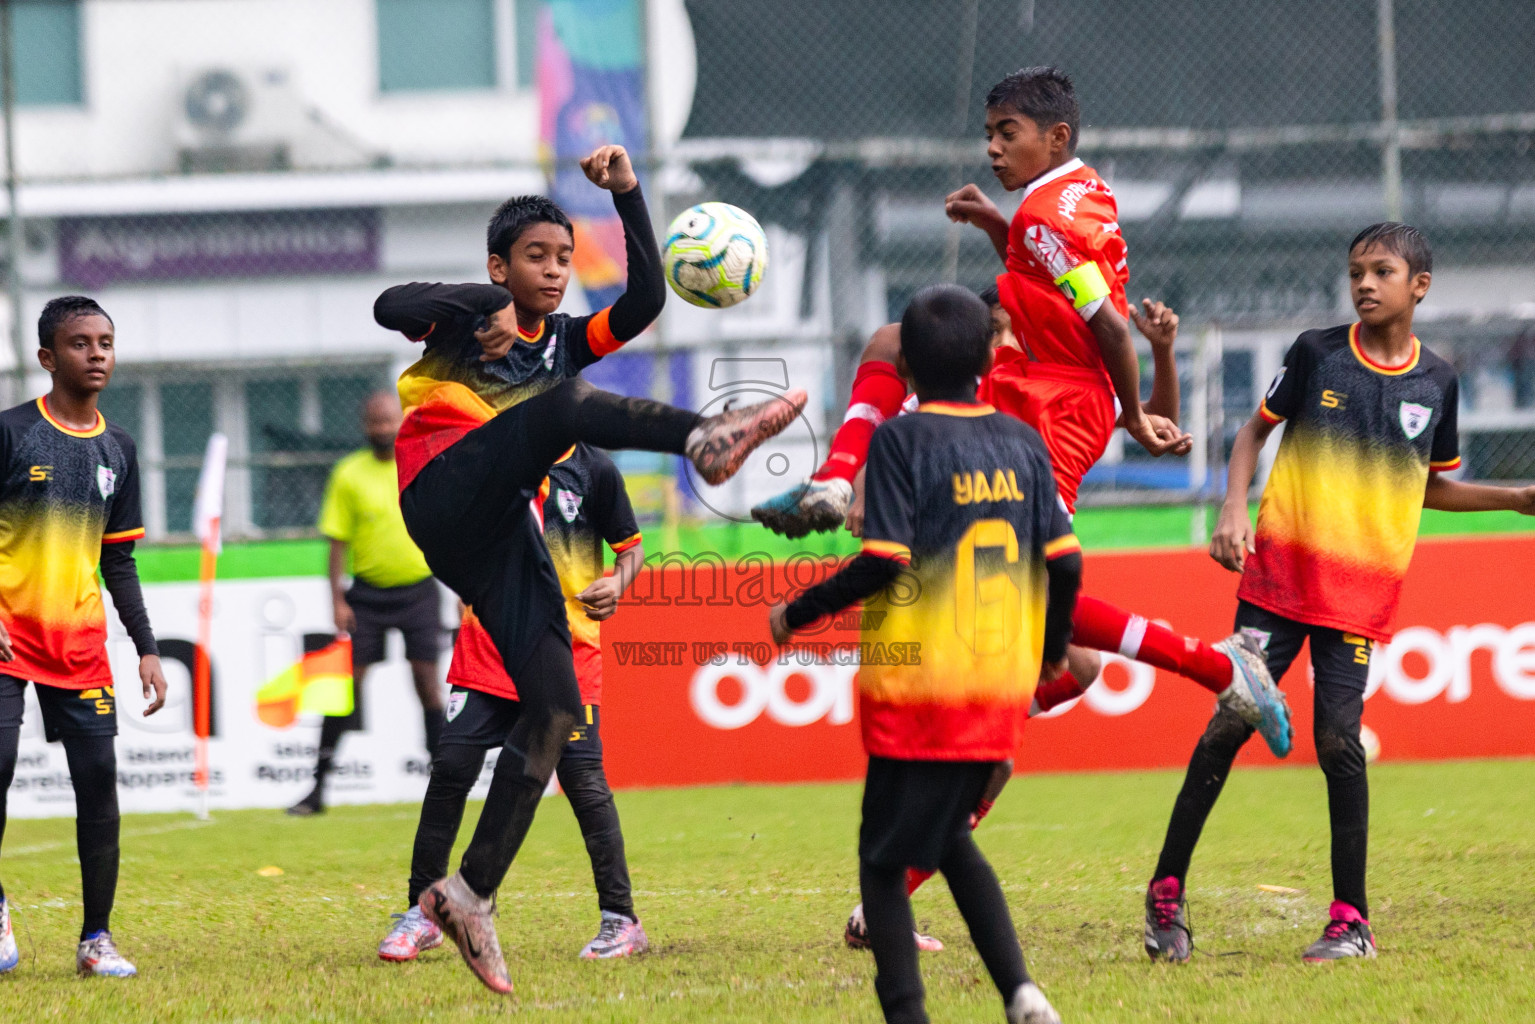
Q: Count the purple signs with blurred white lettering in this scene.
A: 1